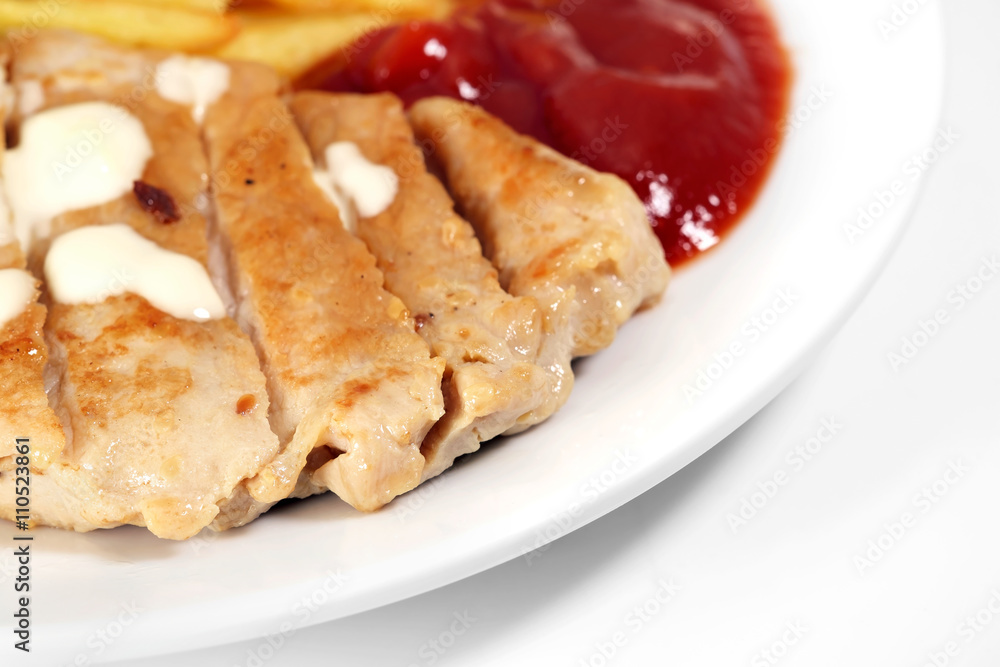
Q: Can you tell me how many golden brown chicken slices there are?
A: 5